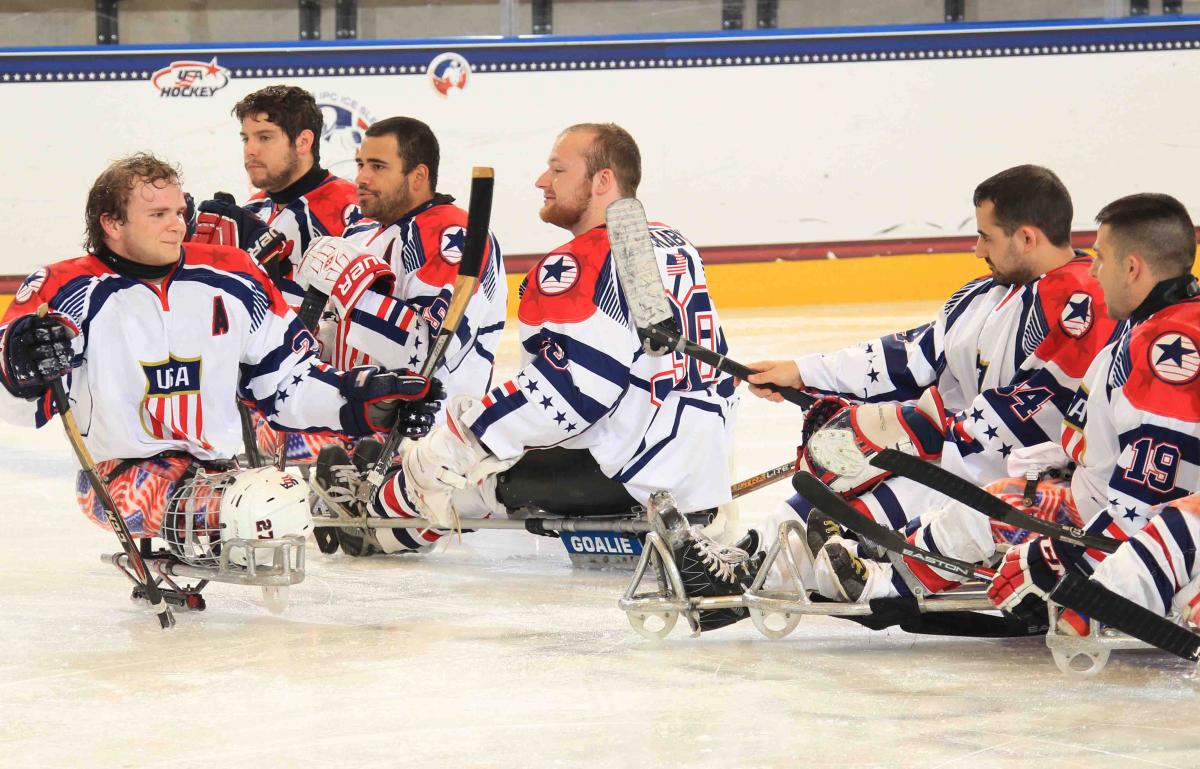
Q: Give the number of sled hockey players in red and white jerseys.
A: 6